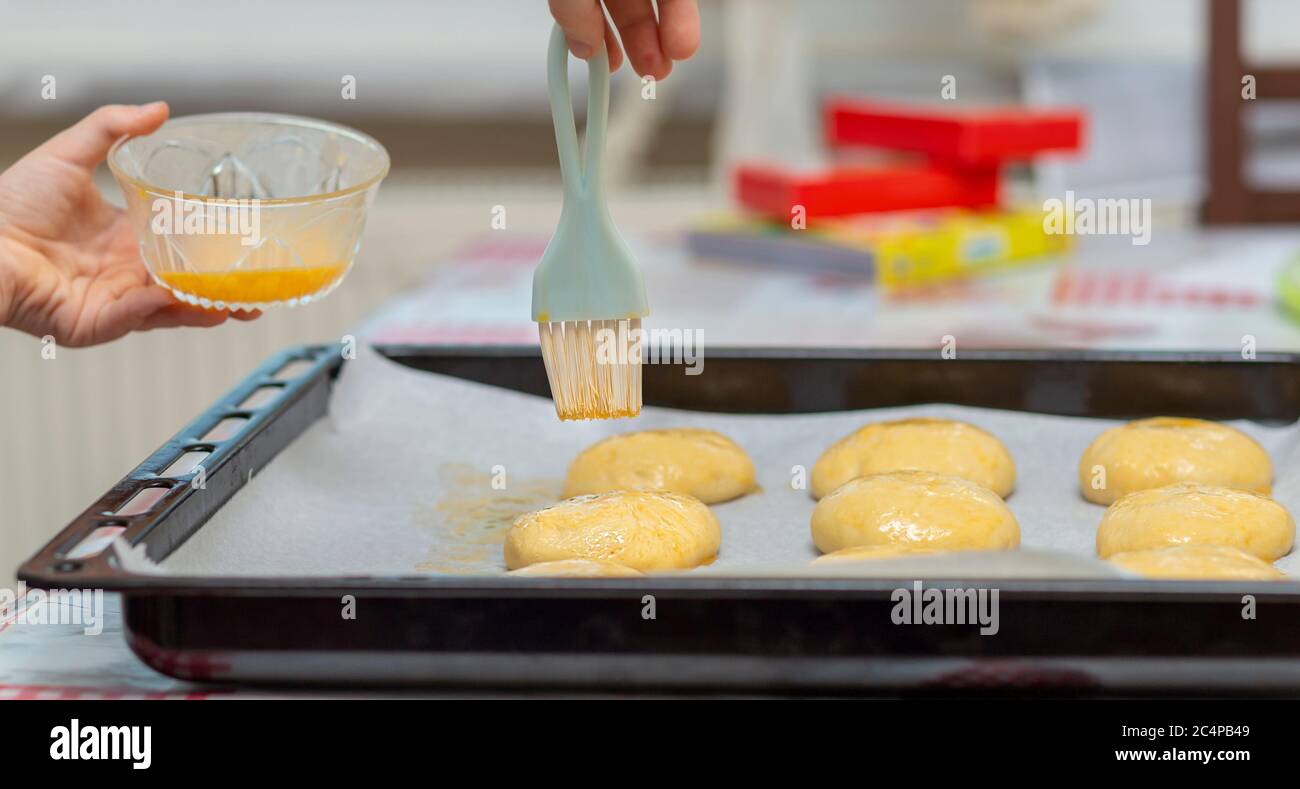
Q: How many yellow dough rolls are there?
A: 9